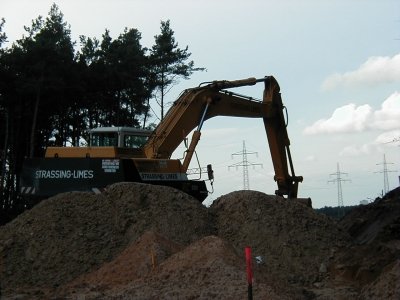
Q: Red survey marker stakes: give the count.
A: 1